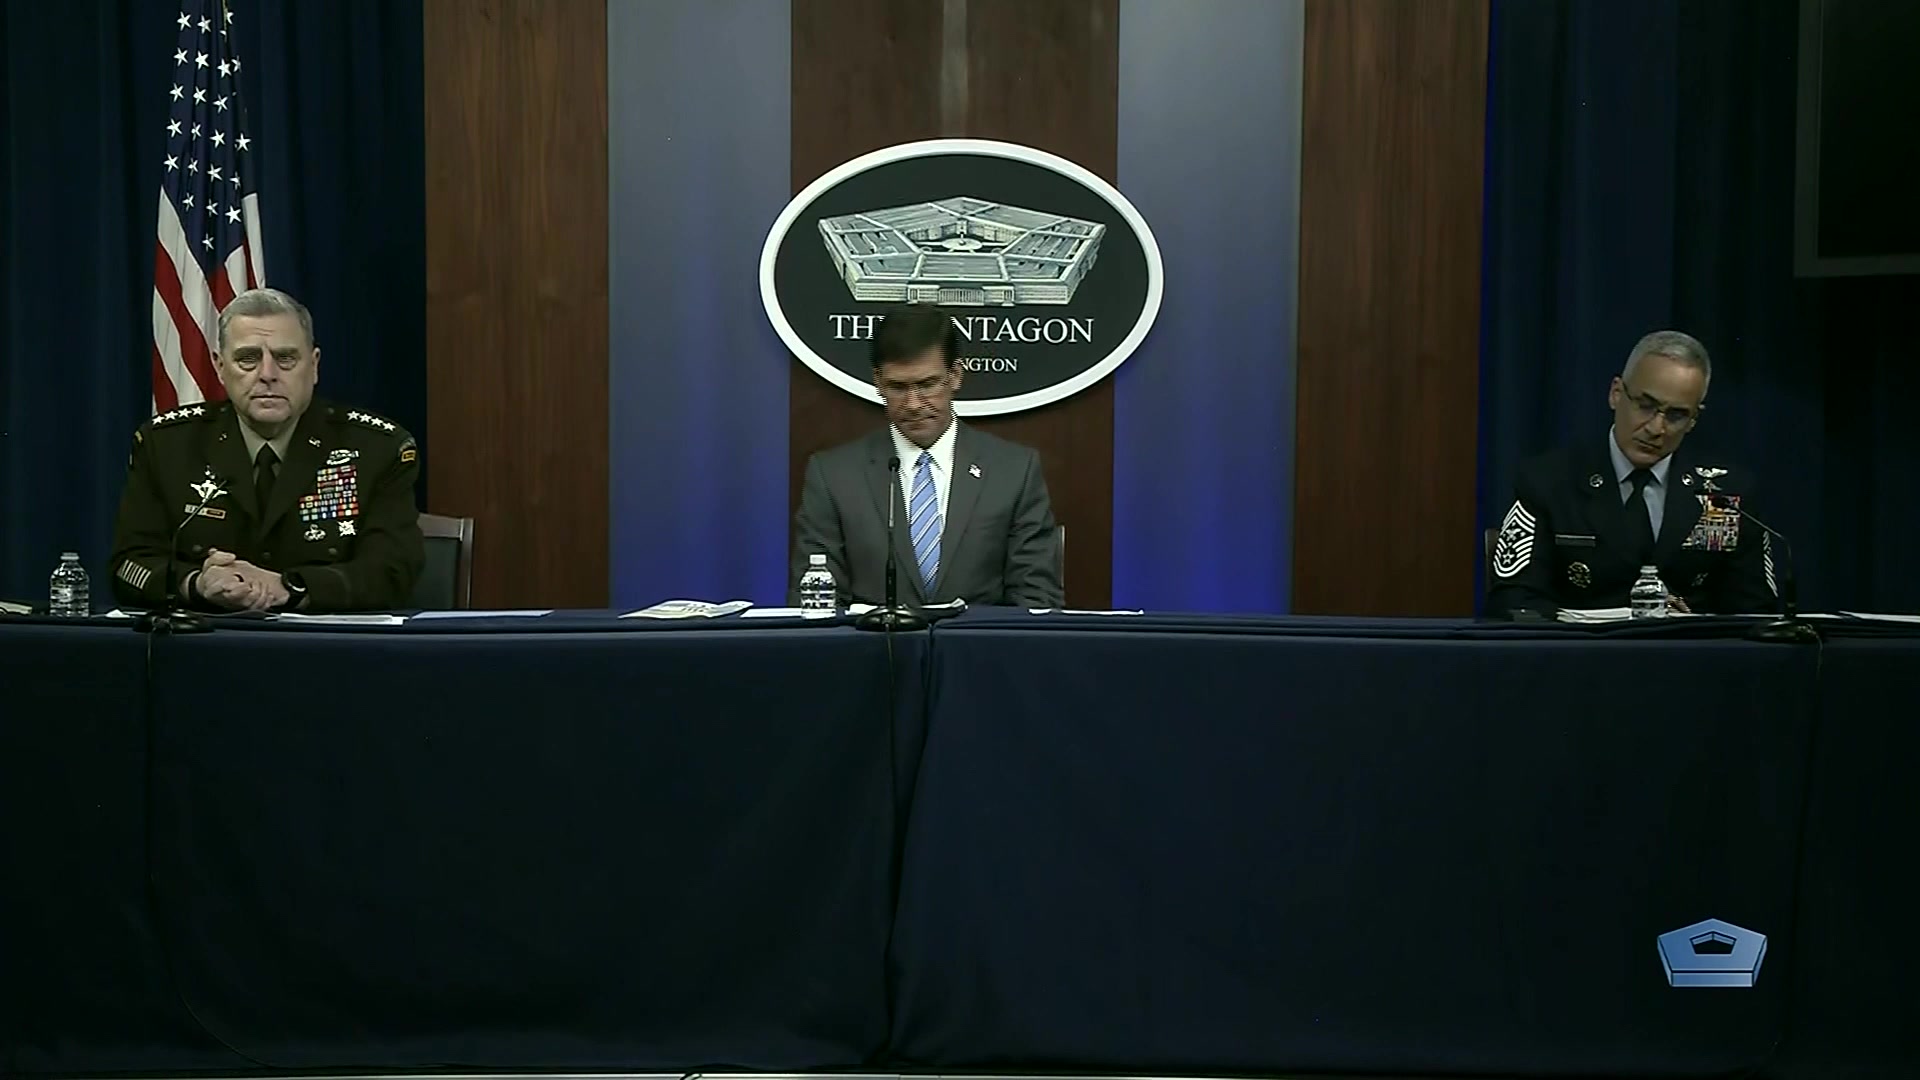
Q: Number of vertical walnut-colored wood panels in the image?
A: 3